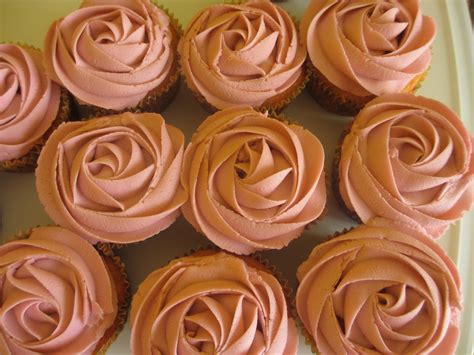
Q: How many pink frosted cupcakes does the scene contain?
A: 10